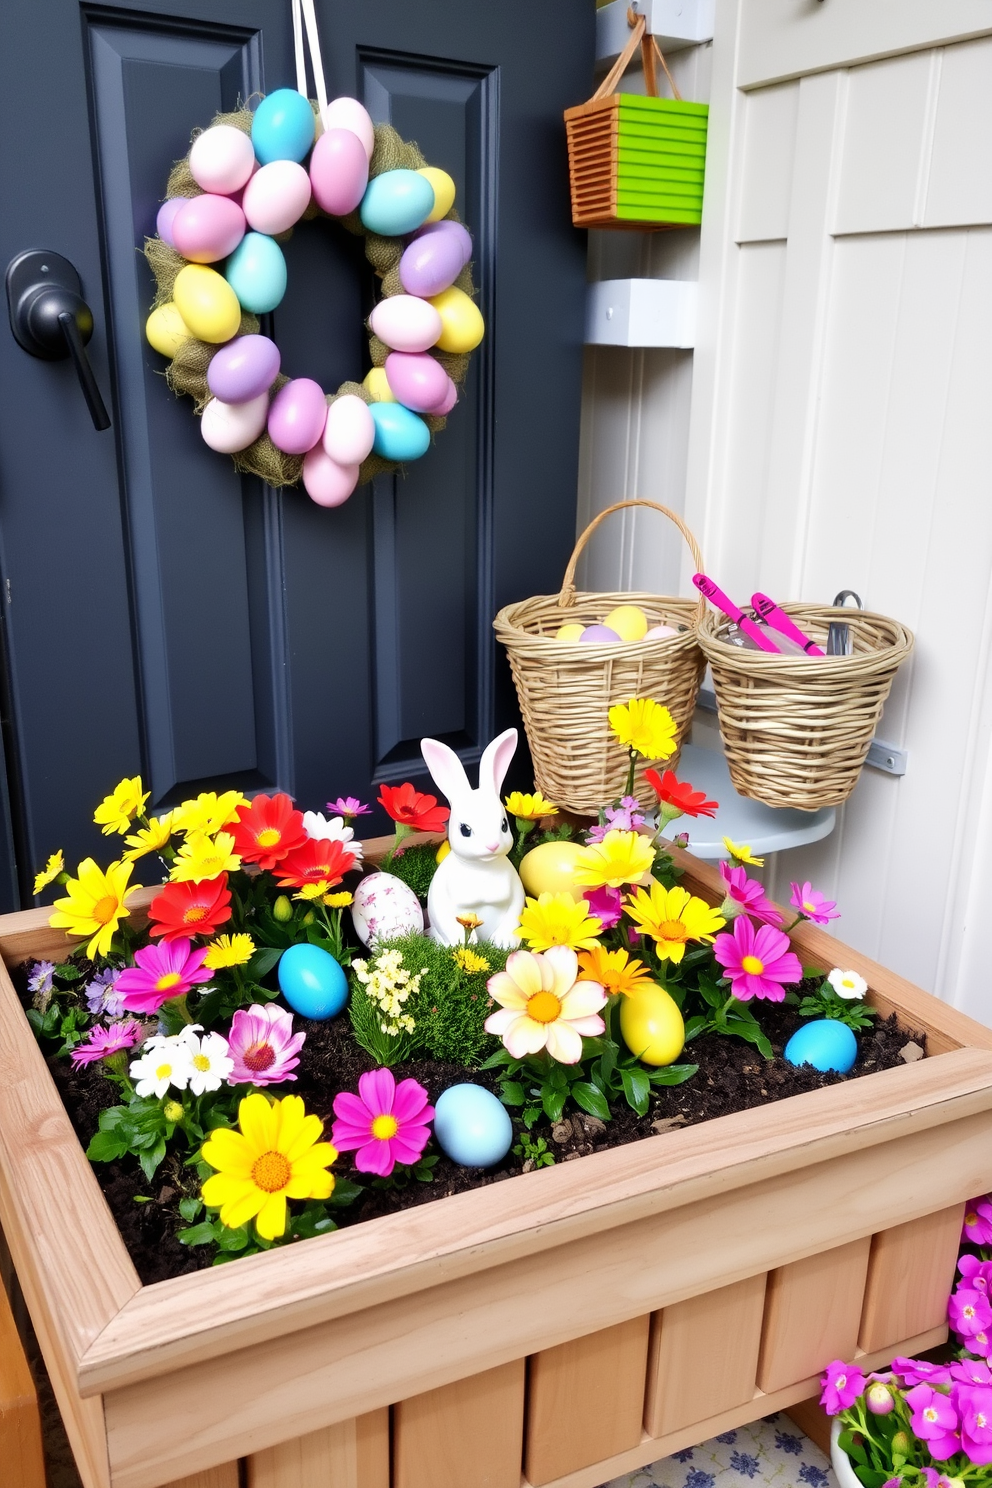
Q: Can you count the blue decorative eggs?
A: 7